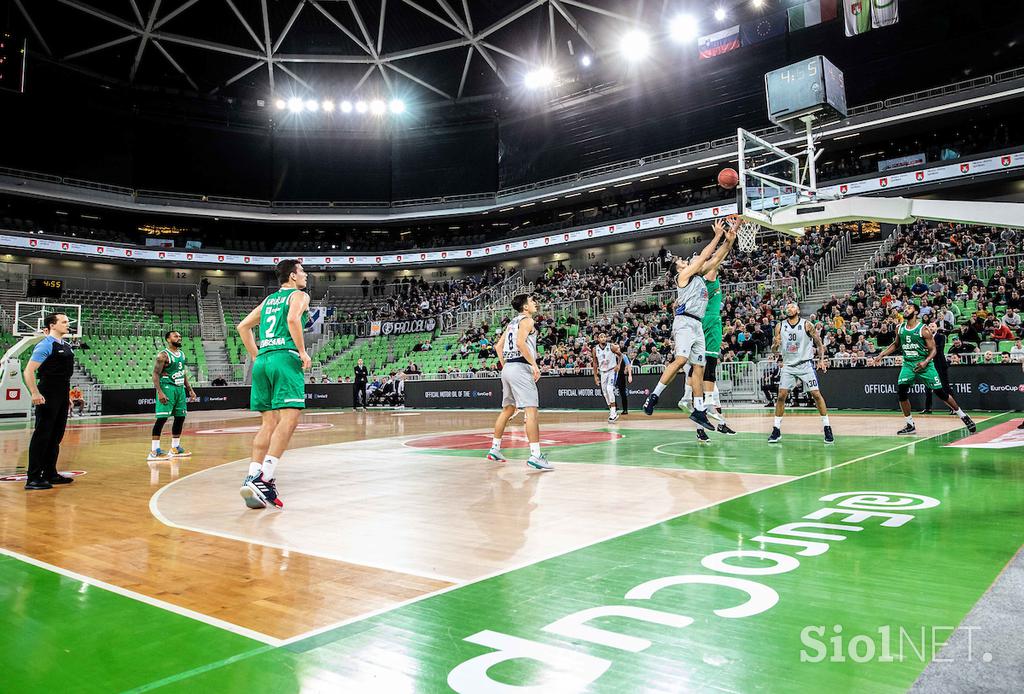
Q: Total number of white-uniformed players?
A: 4